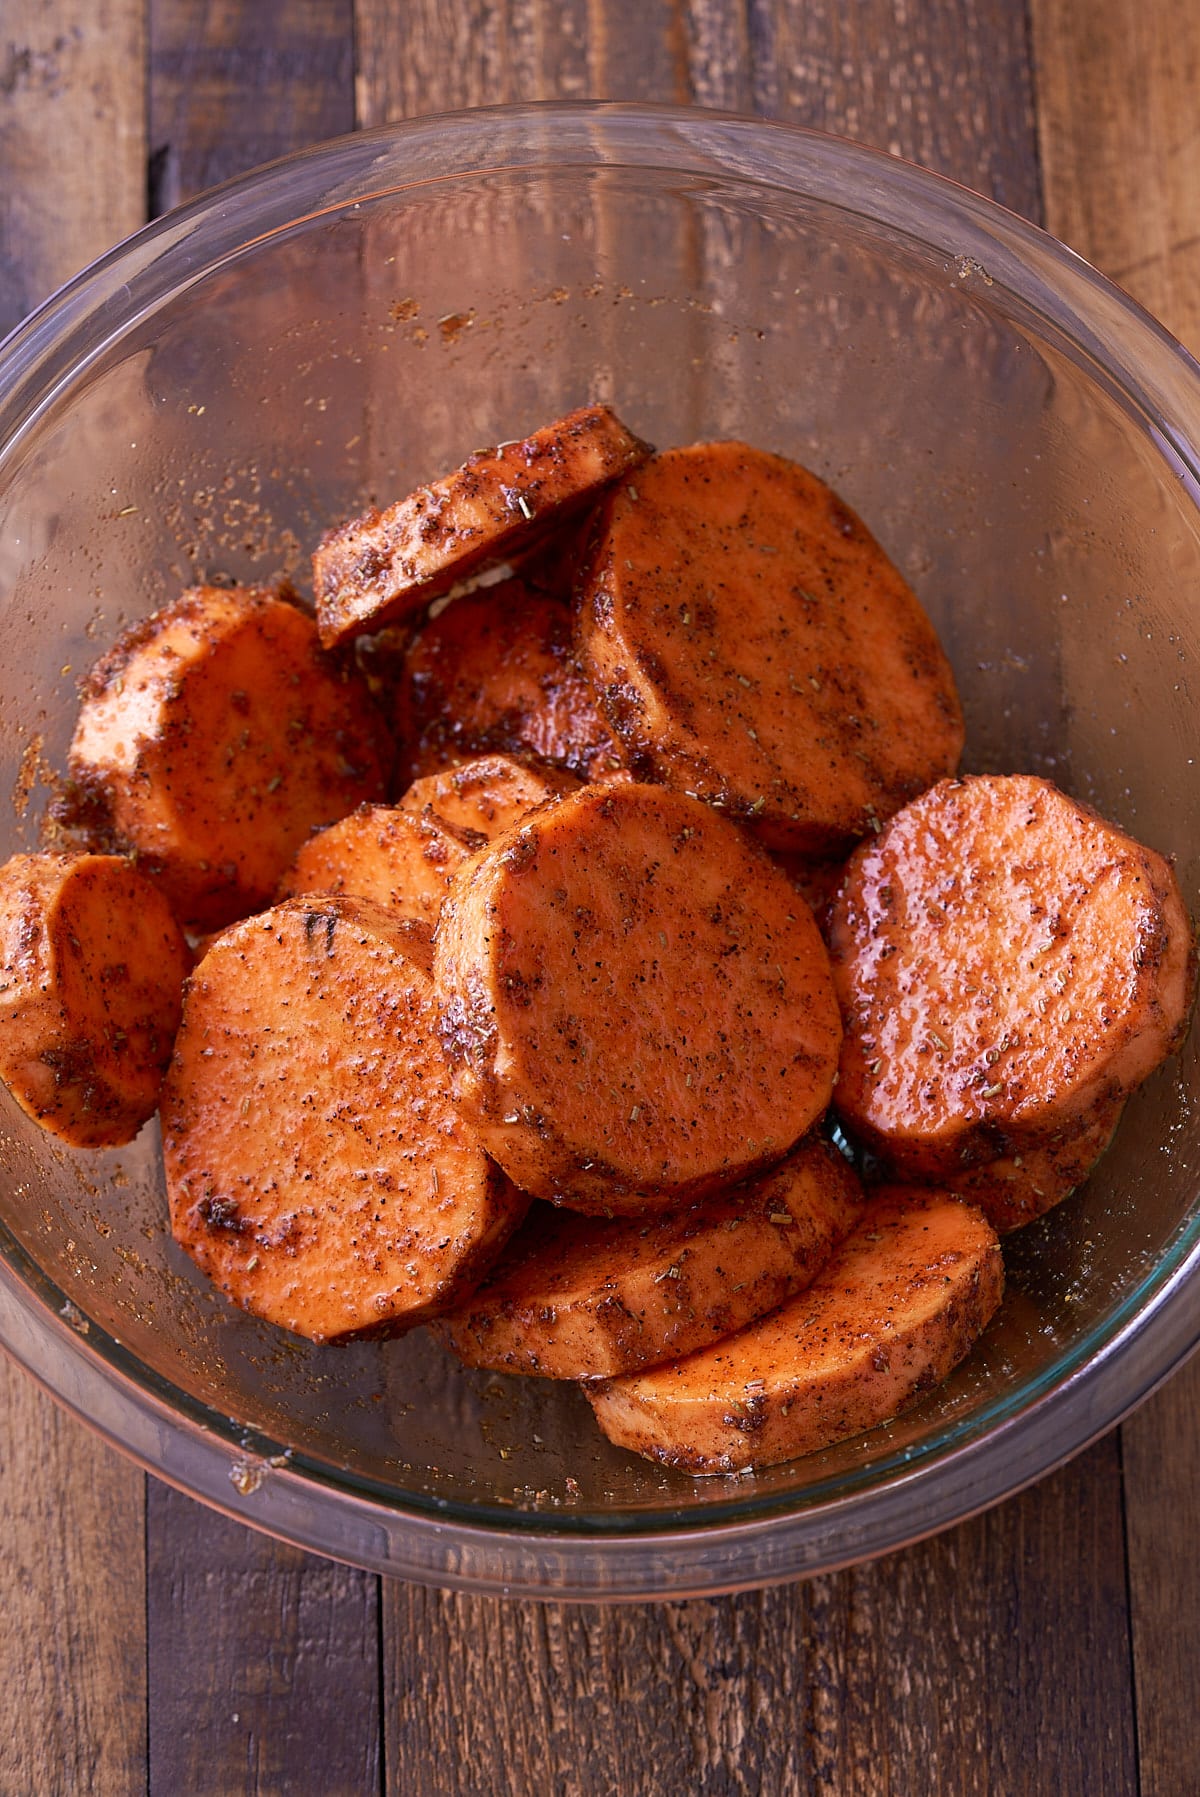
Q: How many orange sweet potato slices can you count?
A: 13